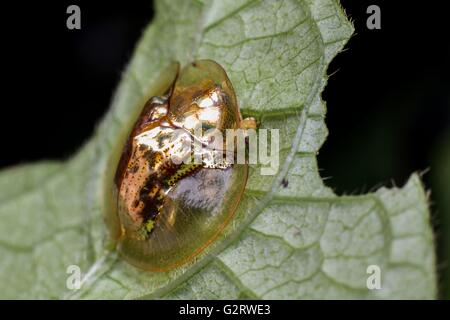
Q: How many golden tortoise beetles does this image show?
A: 1